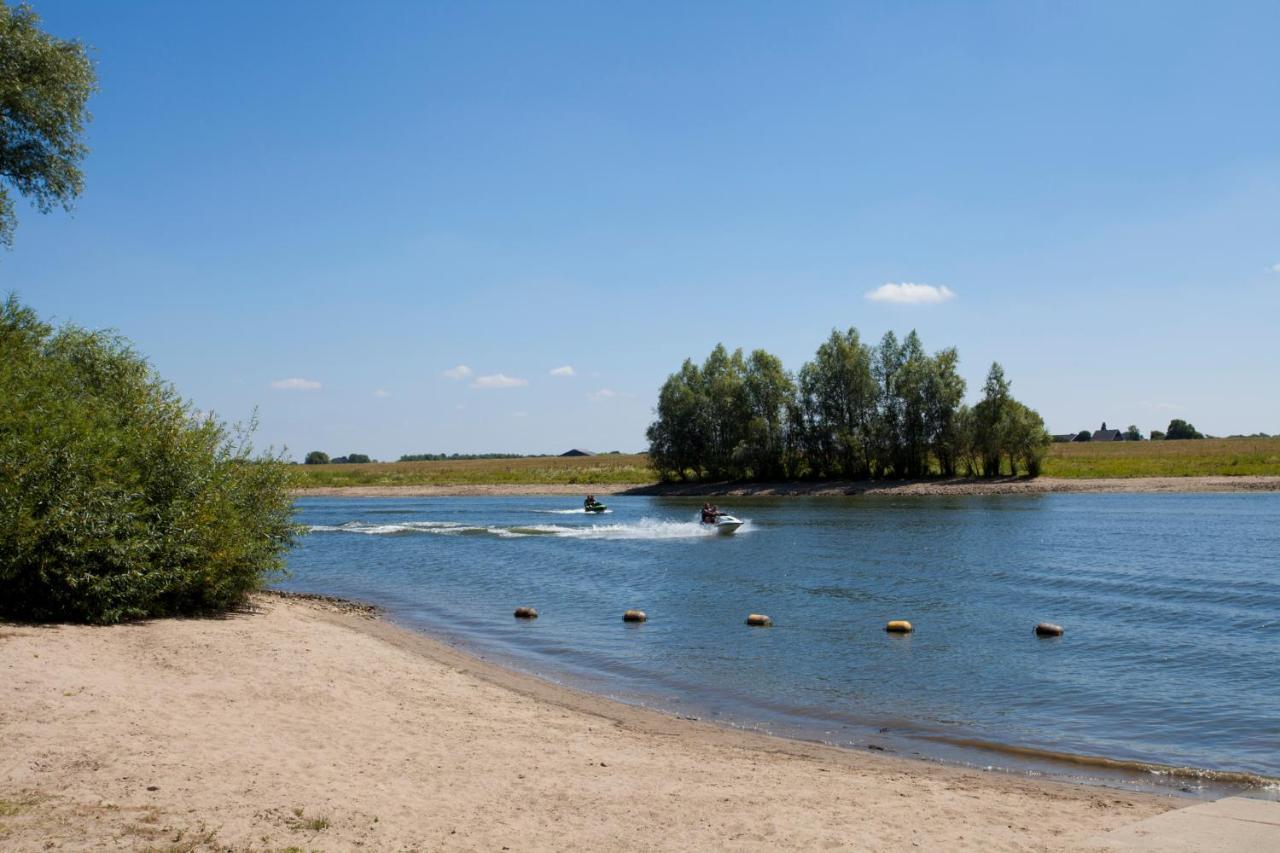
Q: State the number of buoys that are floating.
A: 5